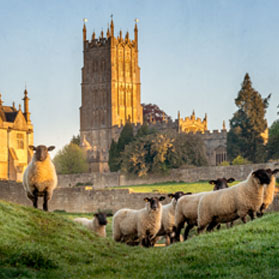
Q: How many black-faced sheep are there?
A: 7